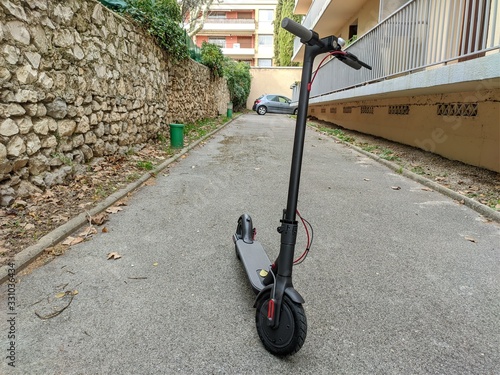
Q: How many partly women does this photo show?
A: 0